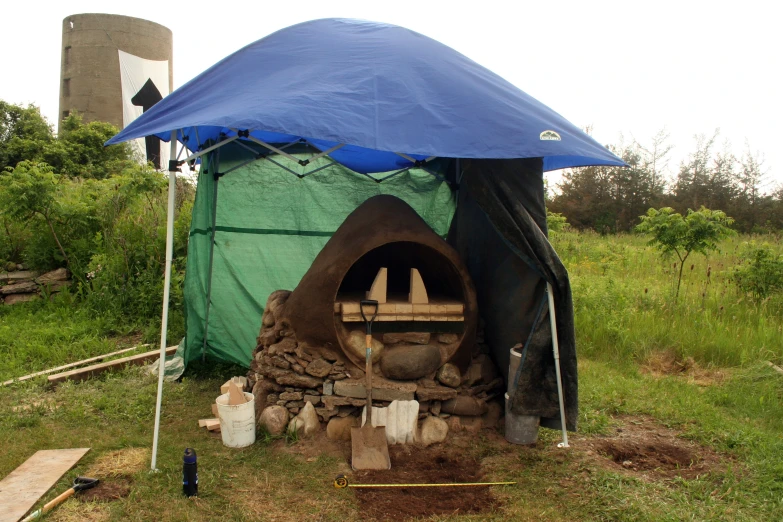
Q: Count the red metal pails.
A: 0